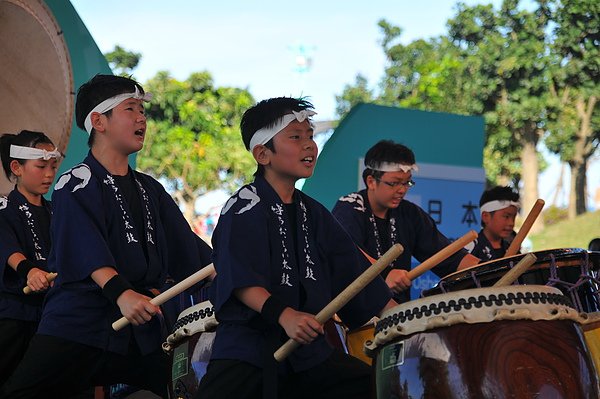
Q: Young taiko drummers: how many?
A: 5